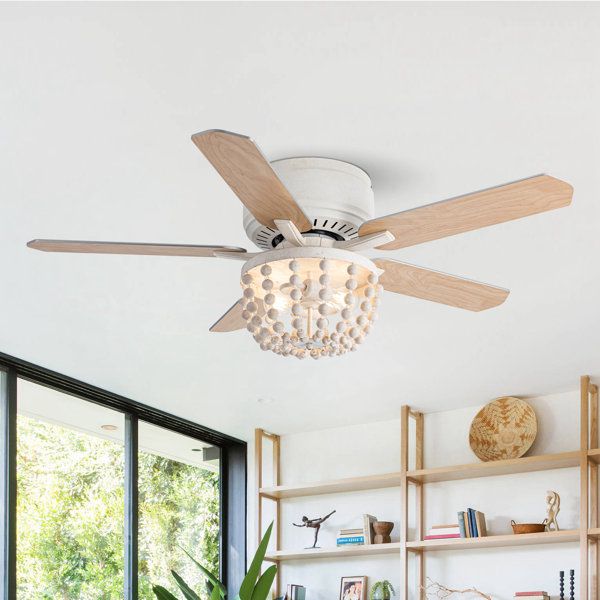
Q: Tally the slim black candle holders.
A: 2